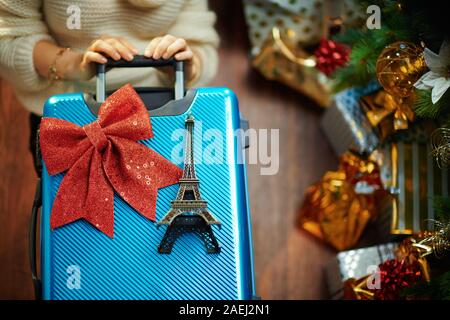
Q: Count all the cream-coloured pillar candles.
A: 0